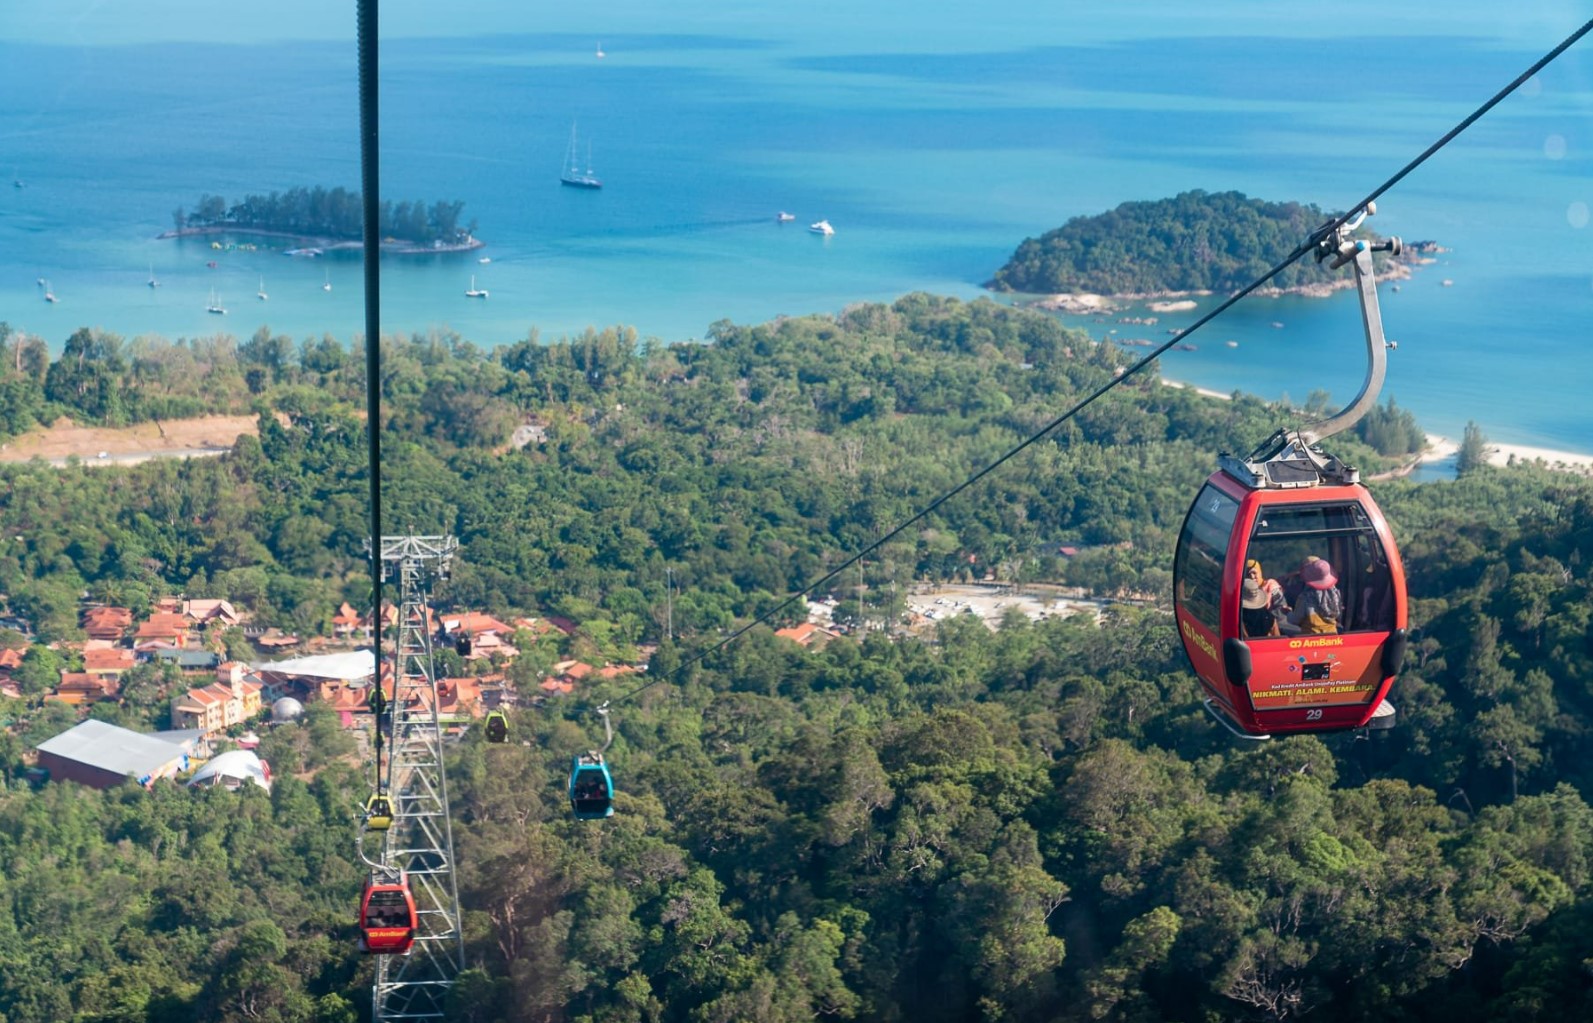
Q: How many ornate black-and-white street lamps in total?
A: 0